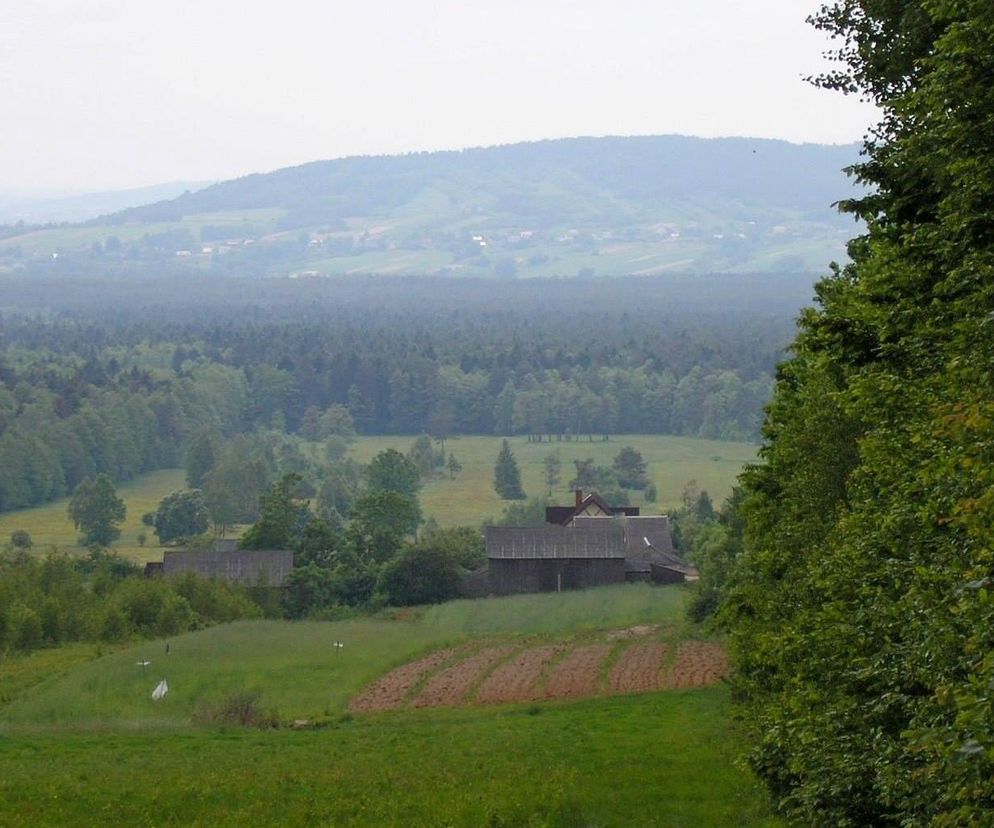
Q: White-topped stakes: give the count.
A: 2